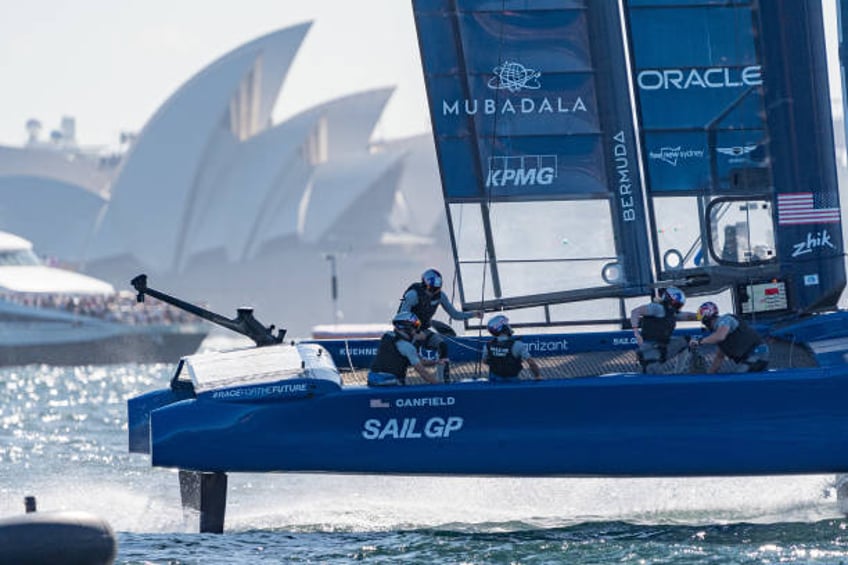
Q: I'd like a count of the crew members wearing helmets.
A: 5